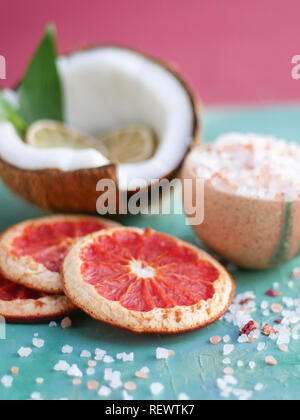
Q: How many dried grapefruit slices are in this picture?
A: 3